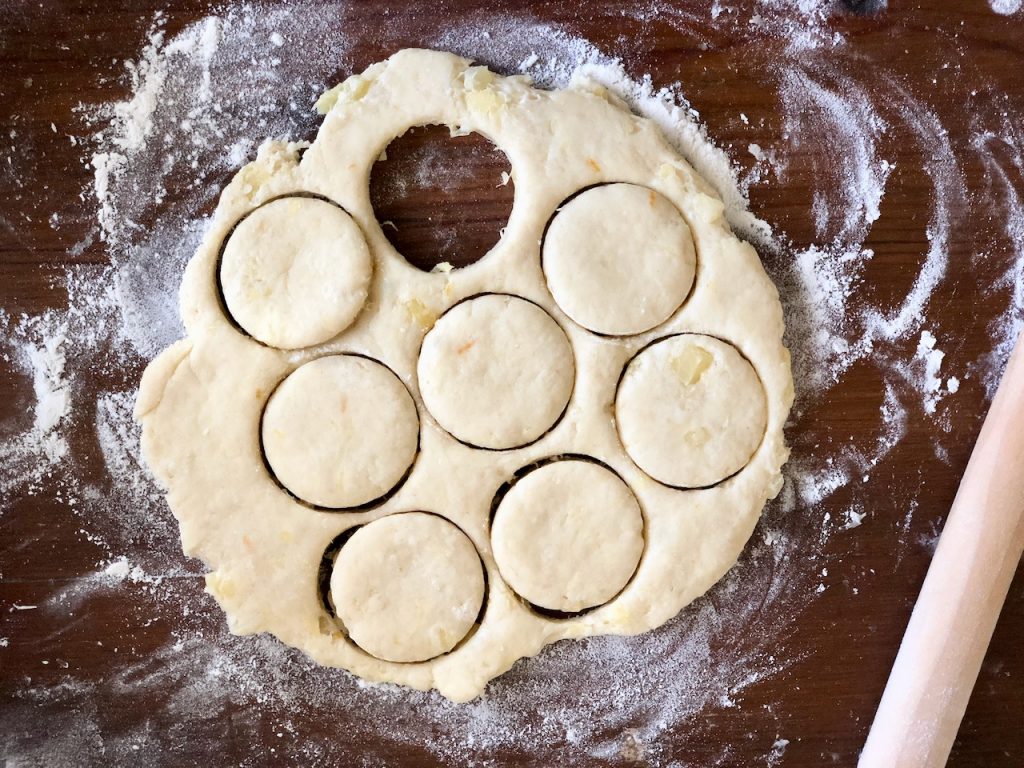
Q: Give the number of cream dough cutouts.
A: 7